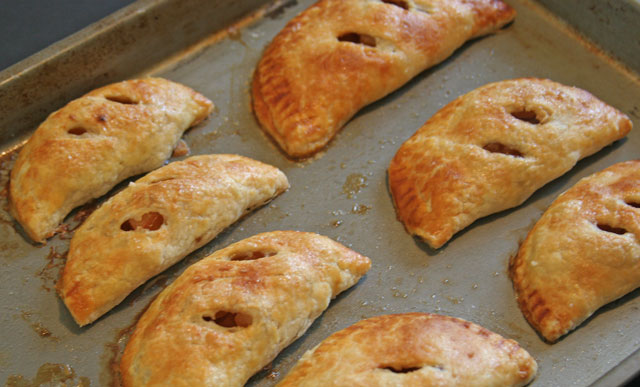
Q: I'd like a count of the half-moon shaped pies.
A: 7